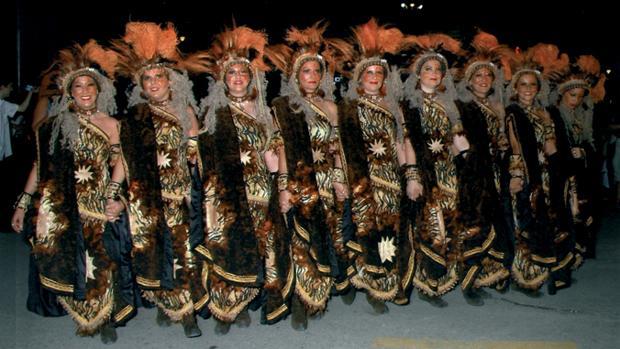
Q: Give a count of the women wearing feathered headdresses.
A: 9